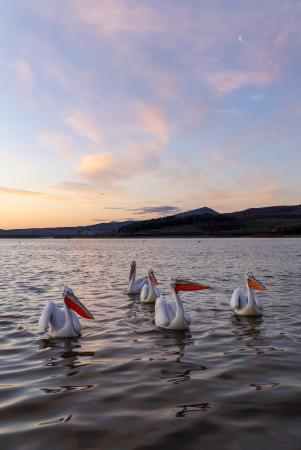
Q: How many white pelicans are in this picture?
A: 5